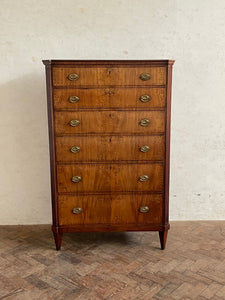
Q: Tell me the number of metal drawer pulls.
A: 12